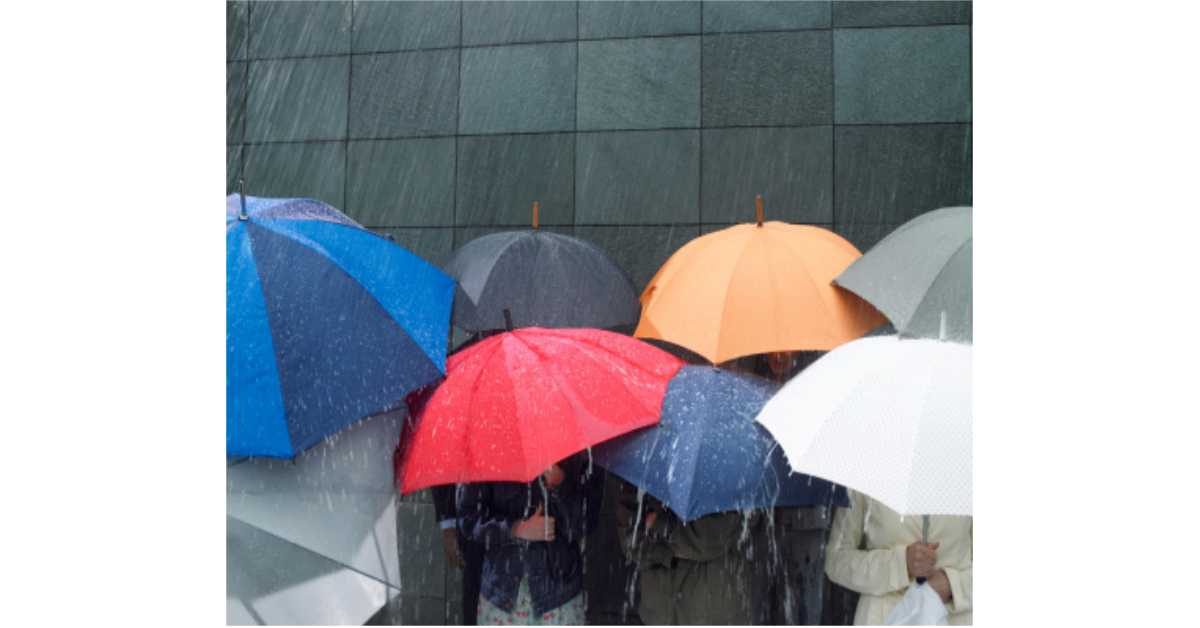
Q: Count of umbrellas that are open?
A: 8